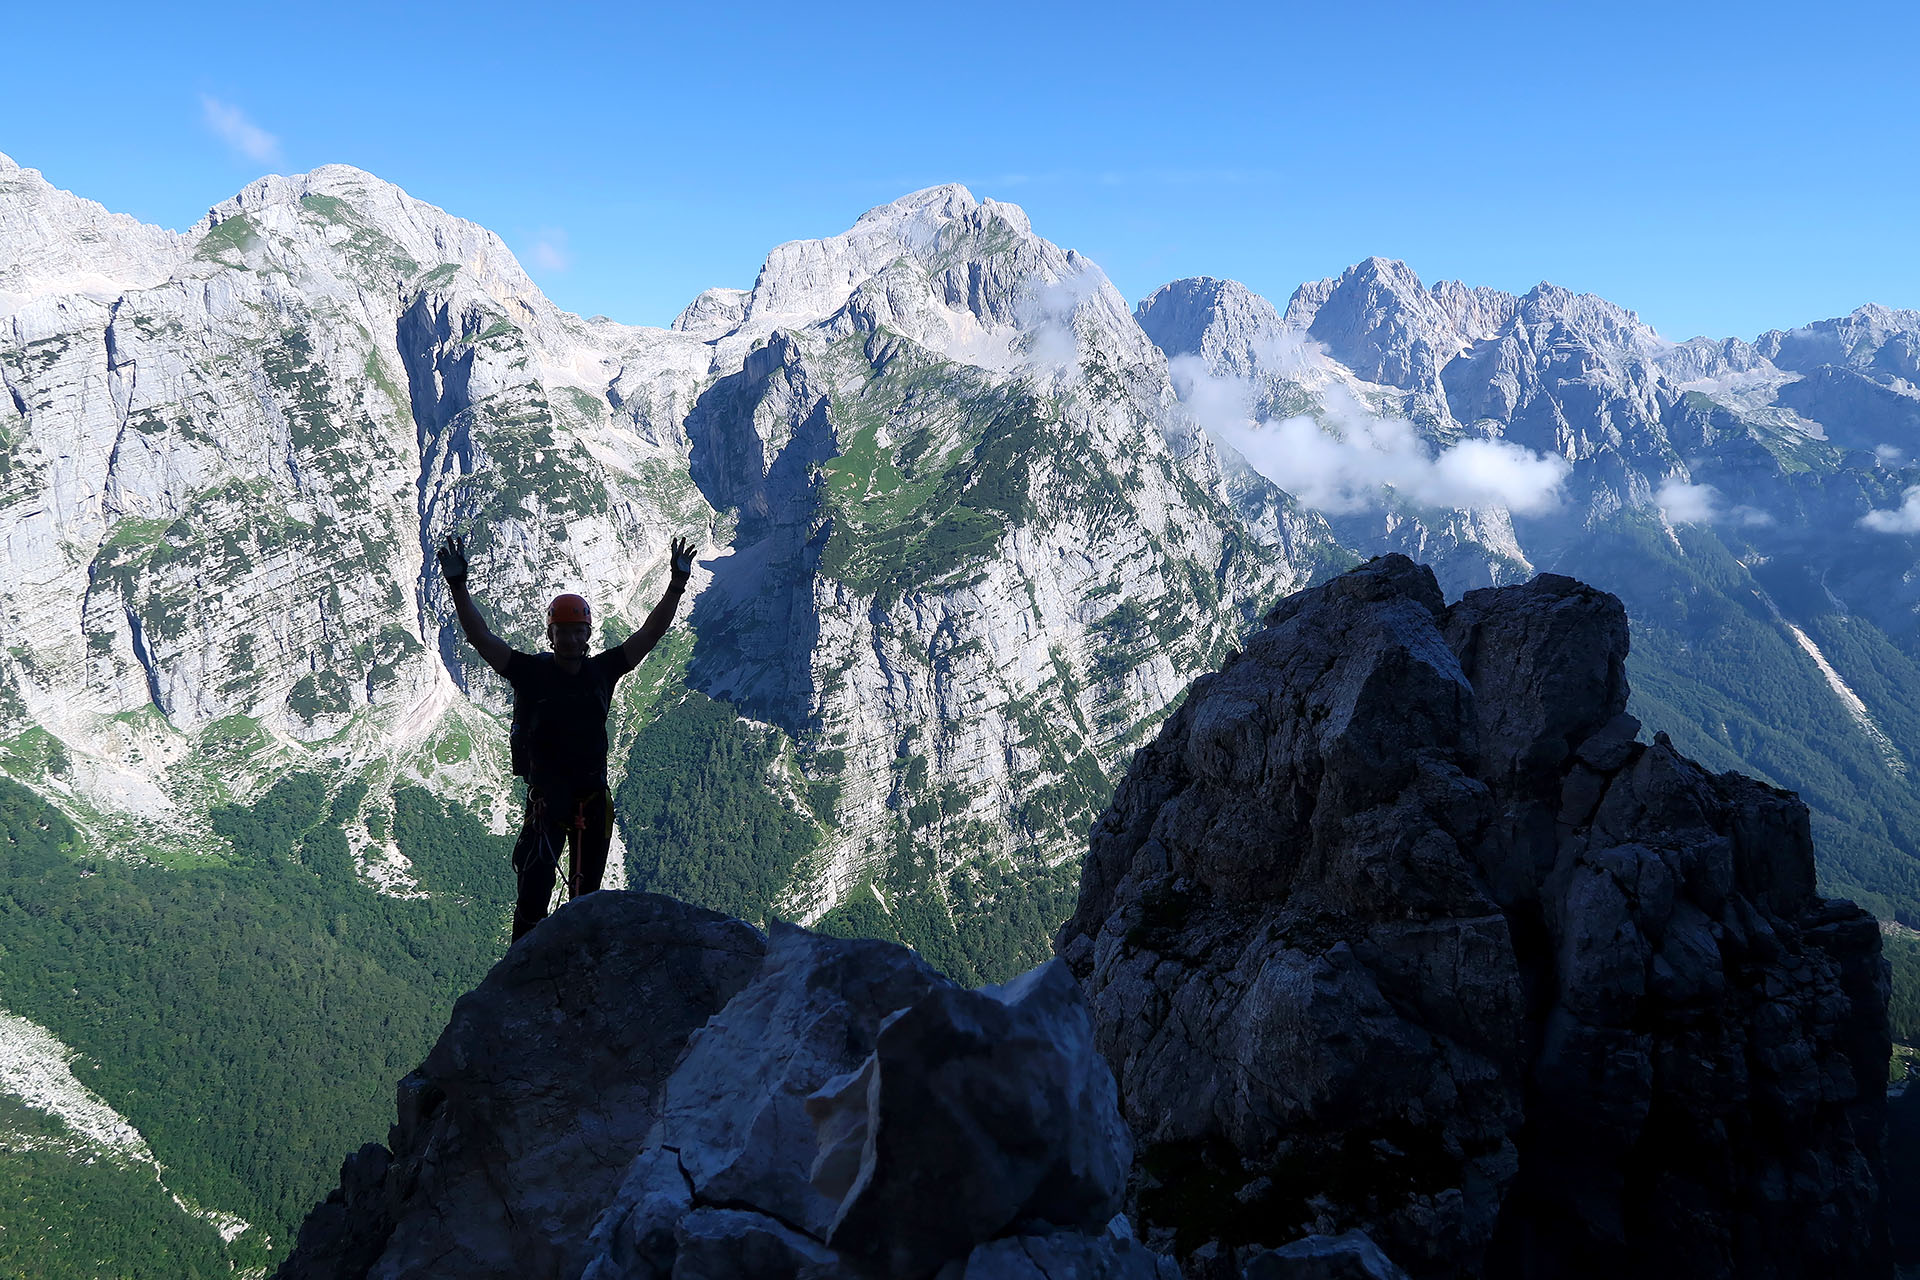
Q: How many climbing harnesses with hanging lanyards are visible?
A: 1